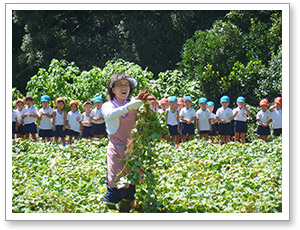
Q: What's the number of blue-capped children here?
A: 8